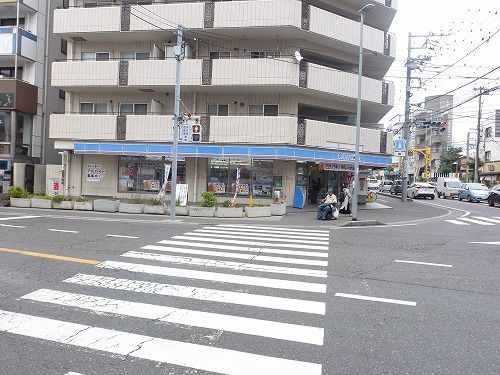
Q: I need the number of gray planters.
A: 12